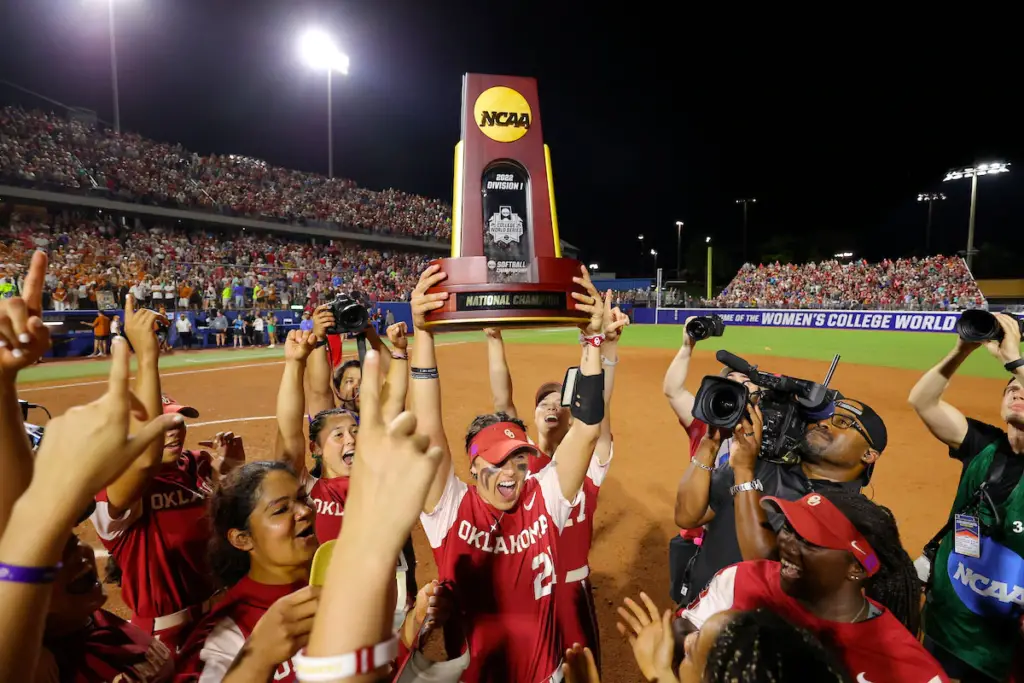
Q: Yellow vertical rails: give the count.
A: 2